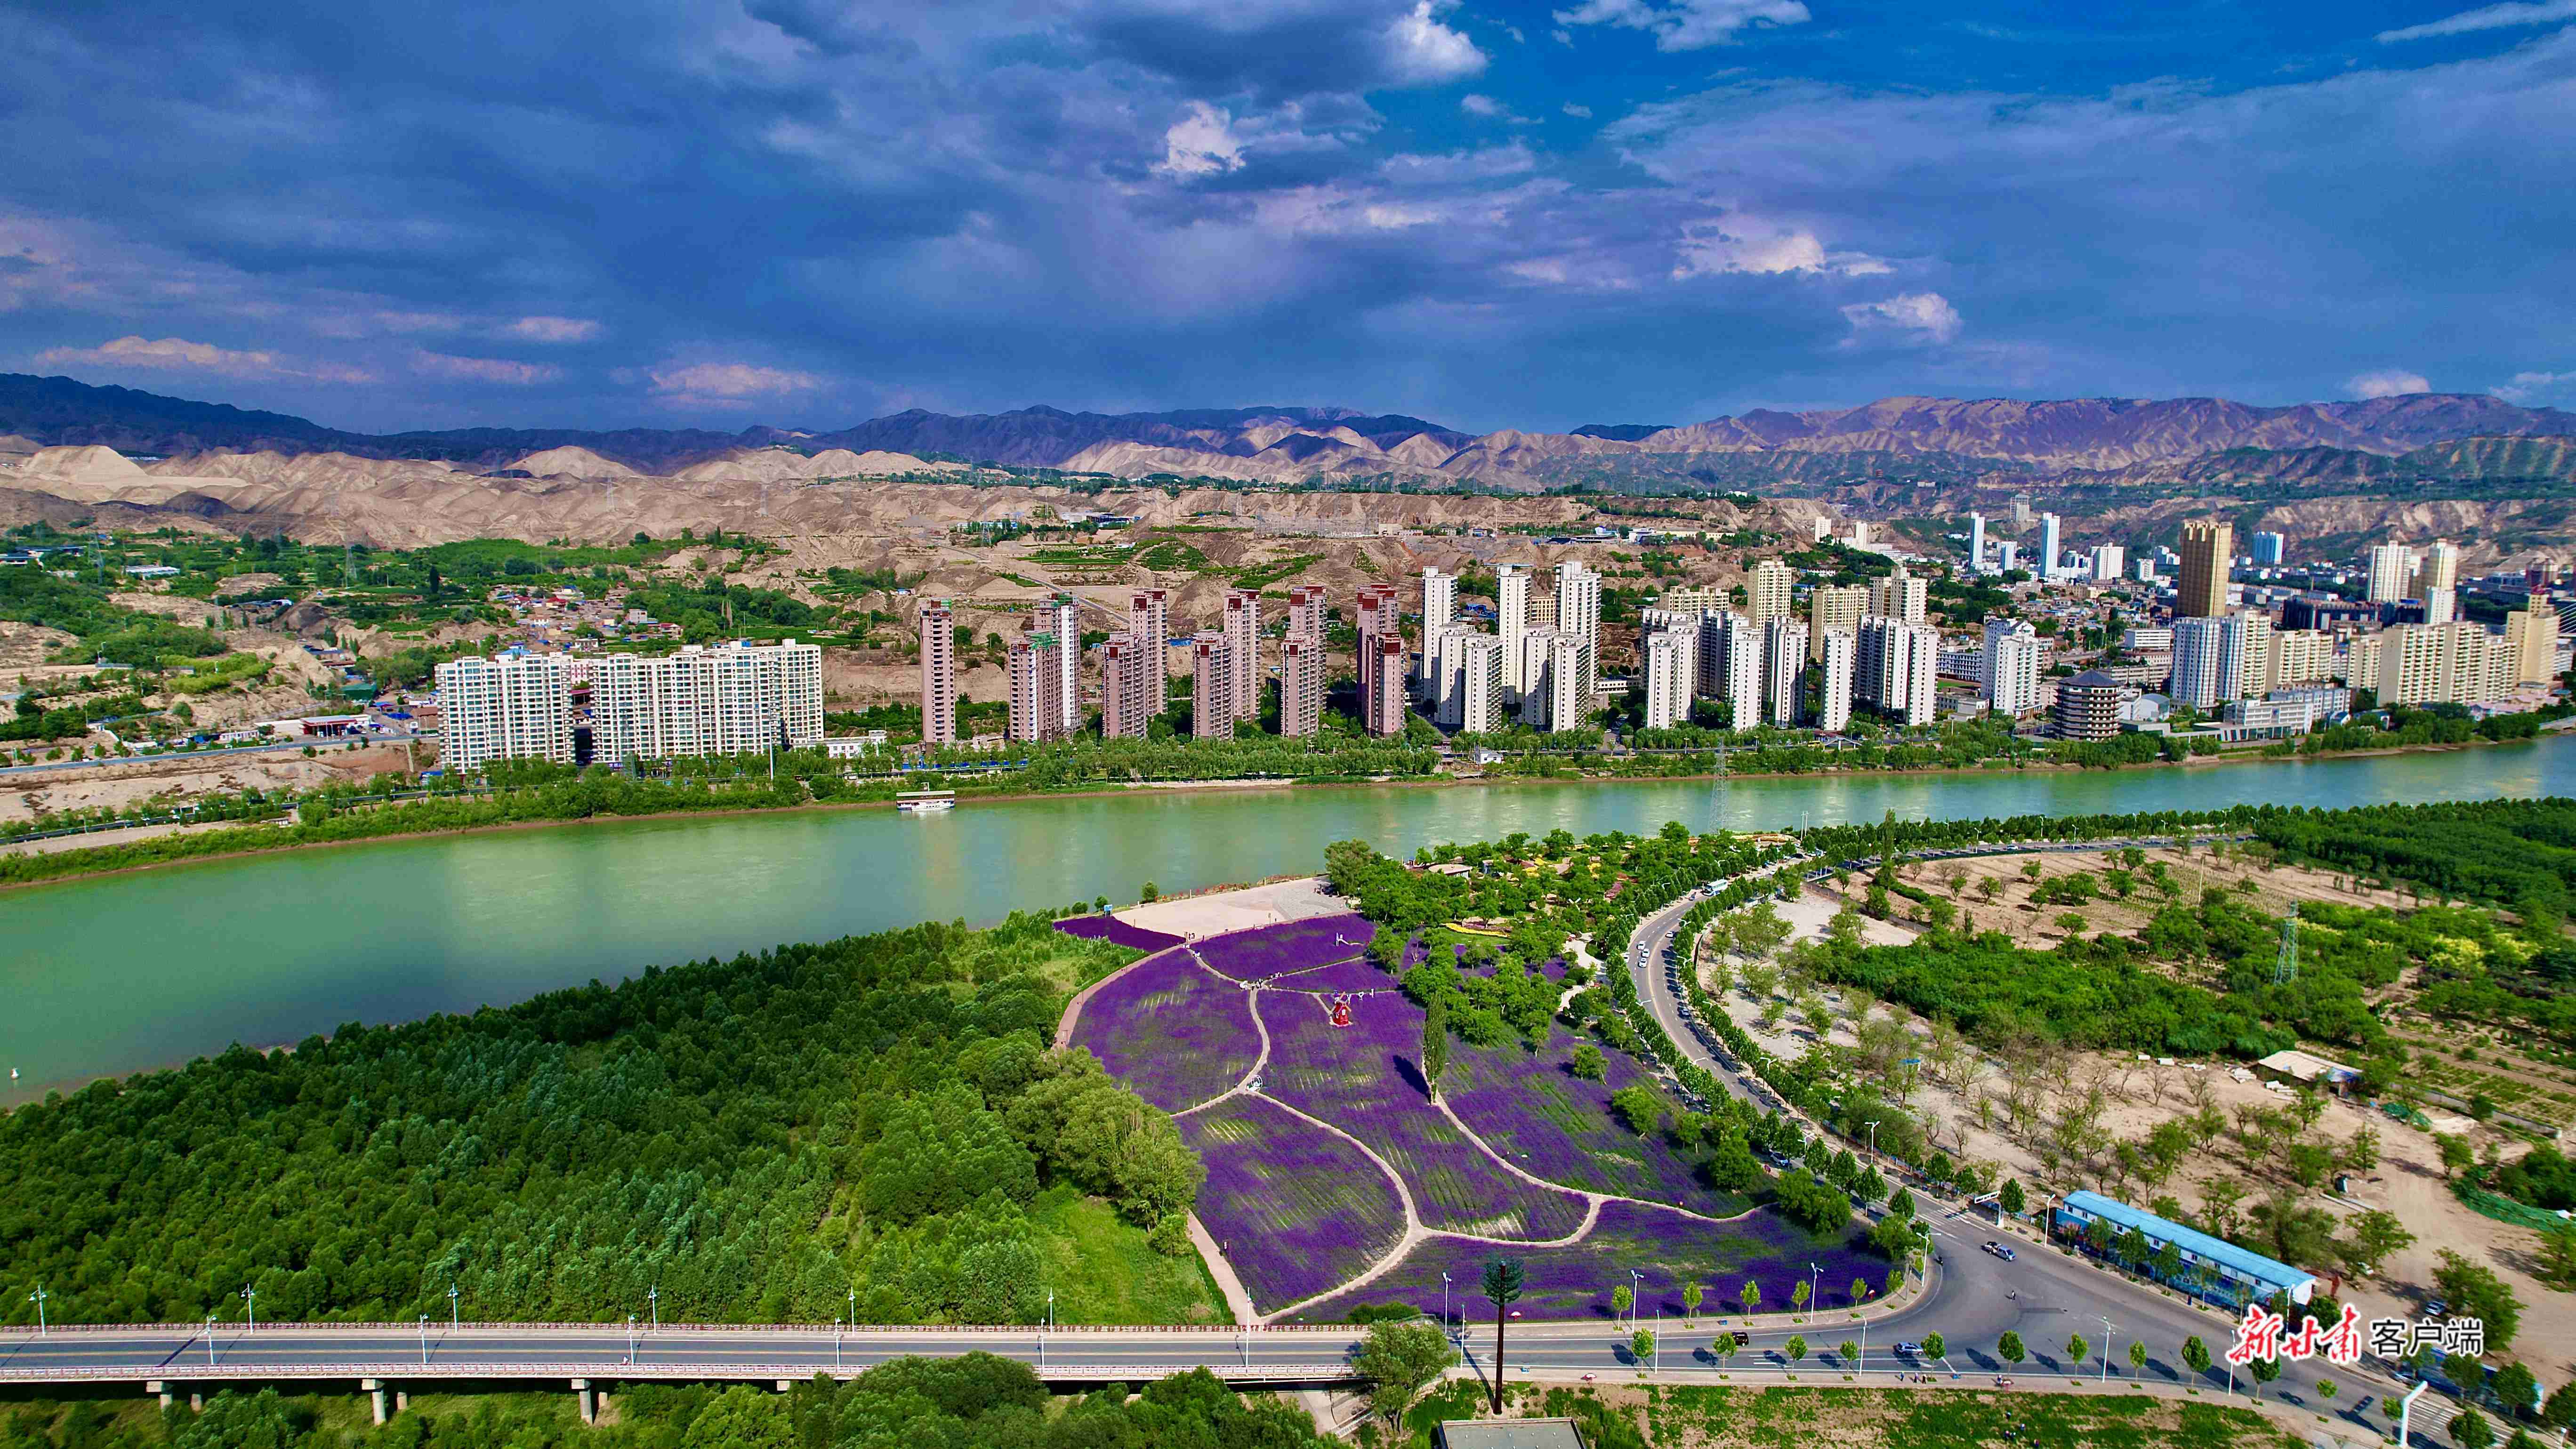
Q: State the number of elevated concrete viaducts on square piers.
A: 1